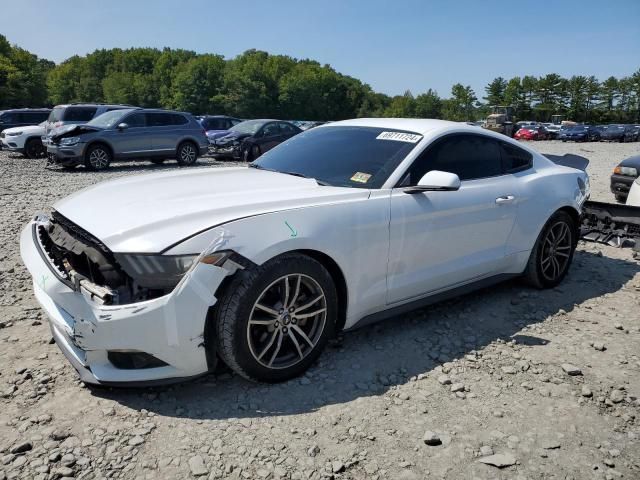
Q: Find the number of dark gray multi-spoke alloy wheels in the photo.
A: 2